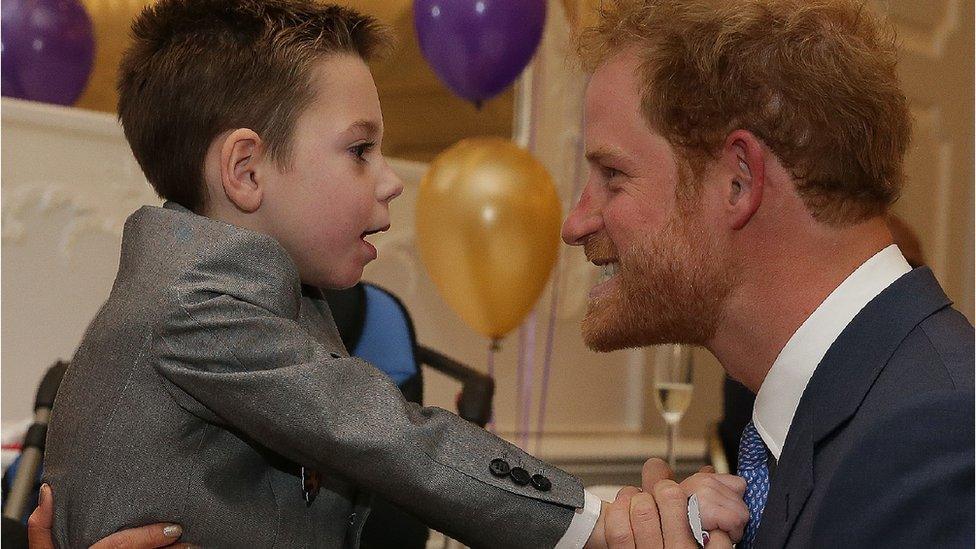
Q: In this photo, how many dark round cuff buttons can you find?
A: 3